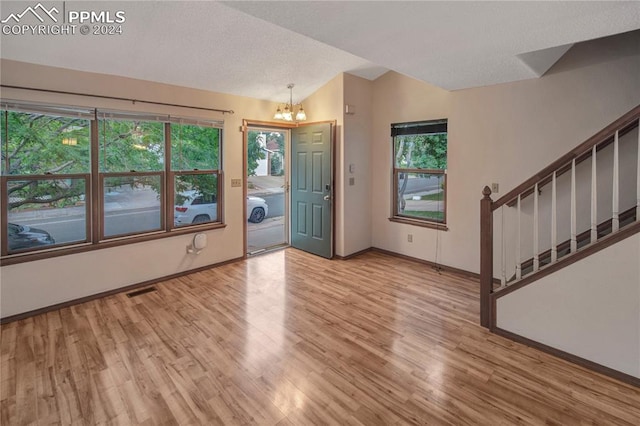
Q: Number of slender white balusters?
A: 8